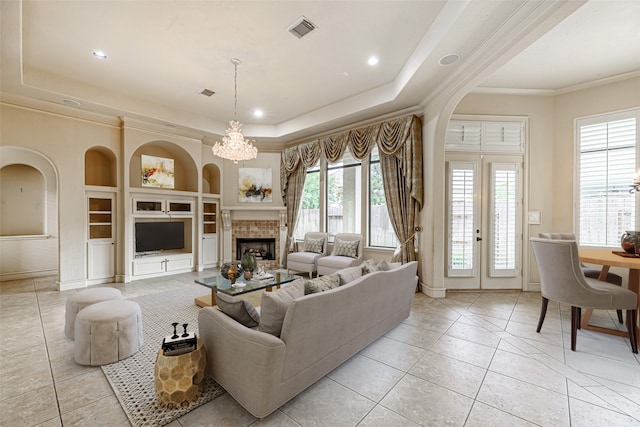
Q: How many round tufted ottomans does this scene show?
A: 2